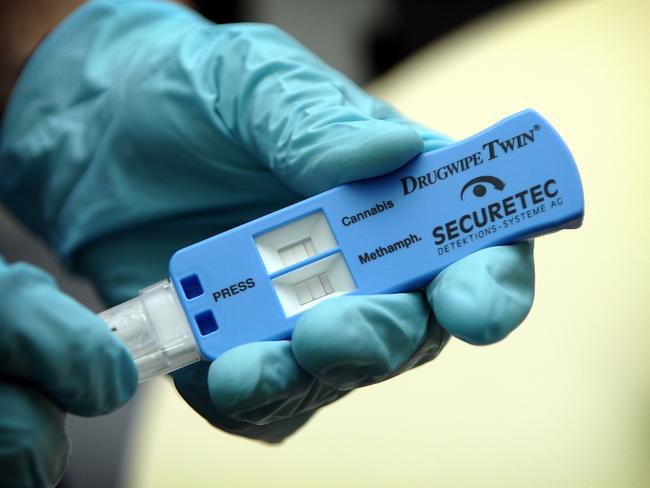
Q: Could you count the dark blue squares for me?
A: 2